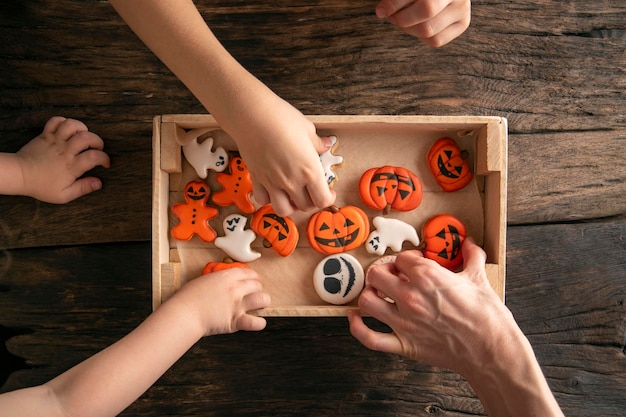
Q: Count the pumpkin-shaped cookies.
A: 6